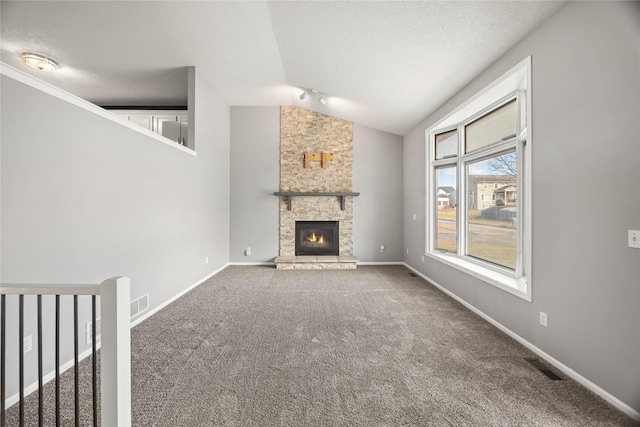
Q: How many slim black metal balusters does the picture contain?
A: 6